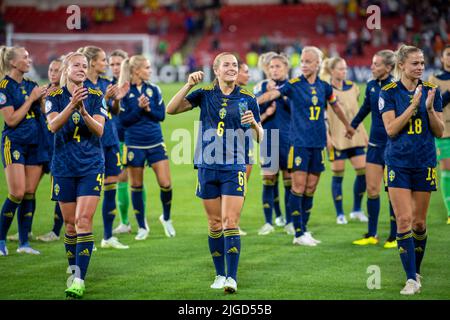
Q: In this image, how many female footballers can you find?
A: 15